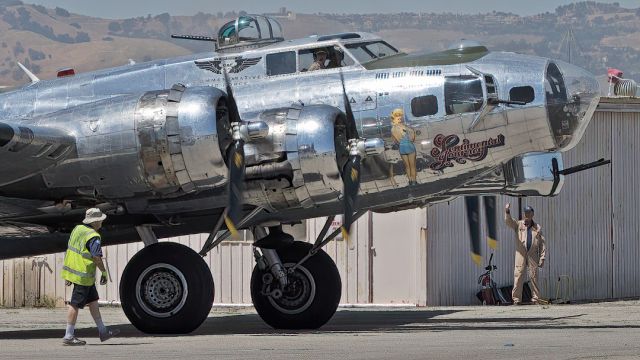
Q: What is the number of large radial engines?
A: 2